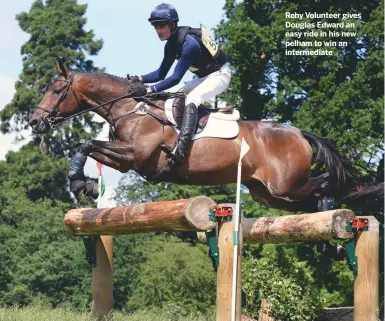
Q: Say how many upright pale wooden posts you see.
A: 3